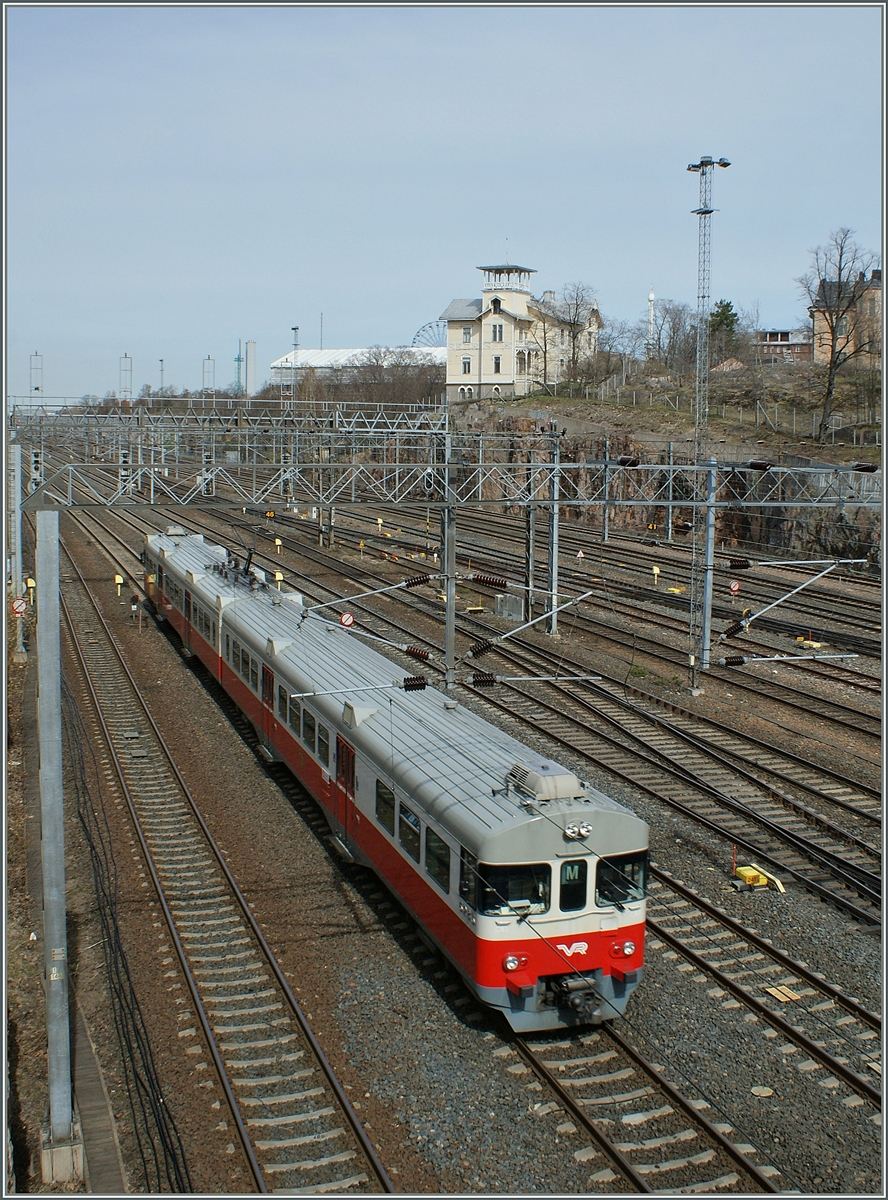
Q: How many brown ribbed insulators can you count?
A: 9